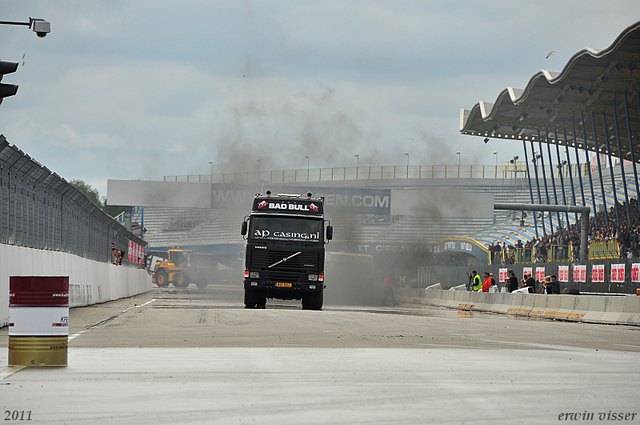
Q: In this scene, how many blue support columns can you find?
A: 13